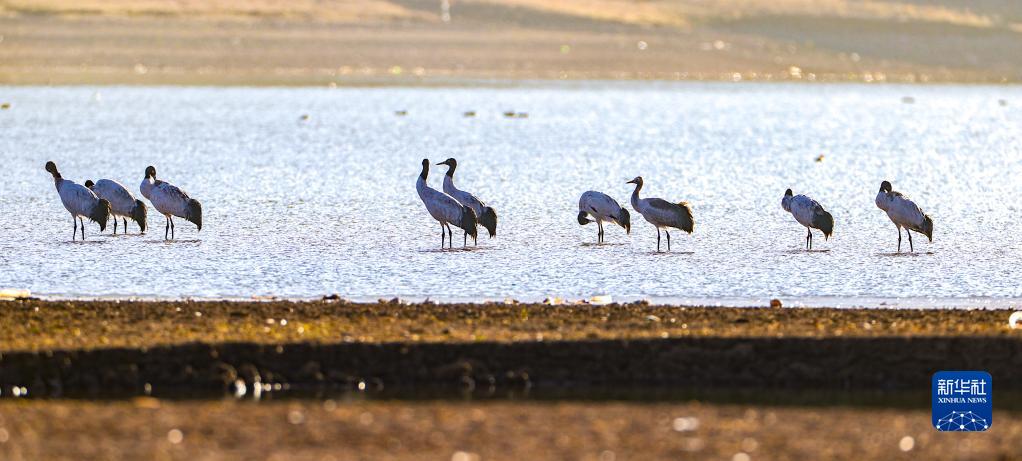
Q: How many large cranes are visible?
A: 9